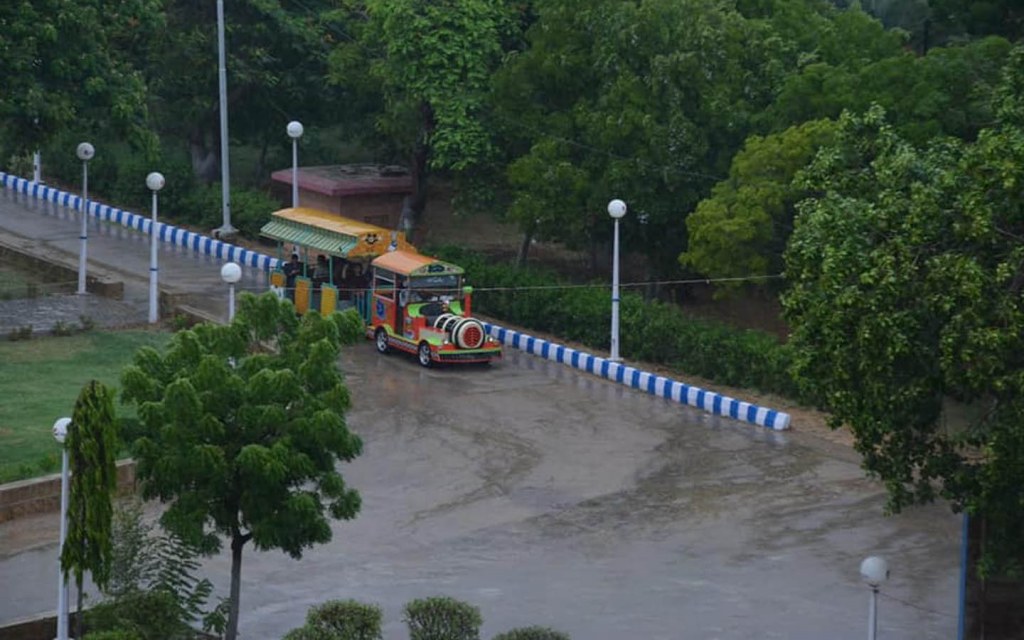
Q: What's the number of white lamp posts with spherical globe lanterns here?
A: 7